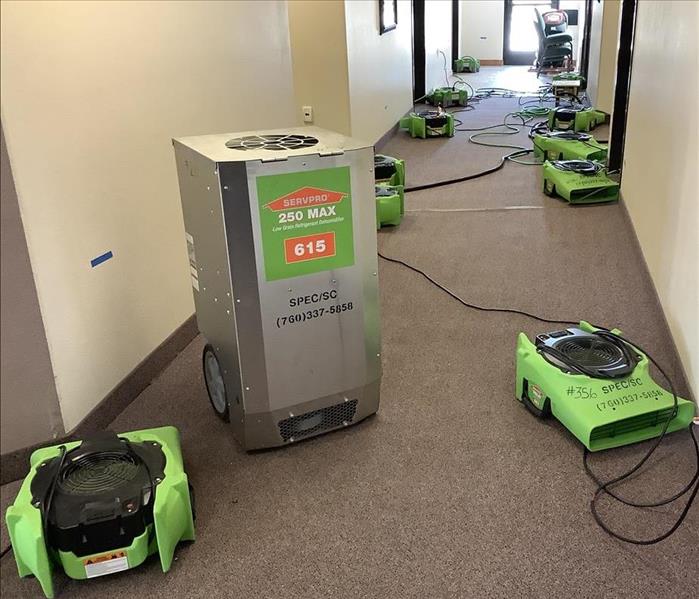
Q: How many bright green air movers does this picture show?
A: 11